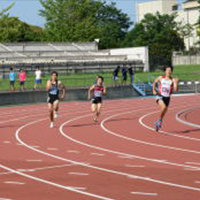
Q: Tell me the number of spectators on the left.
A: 3